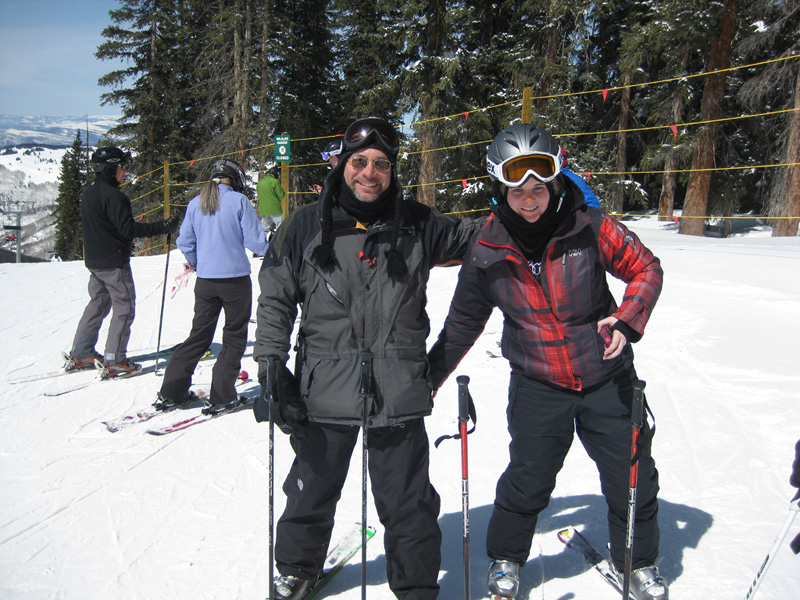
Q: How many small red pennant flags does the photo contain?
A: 12